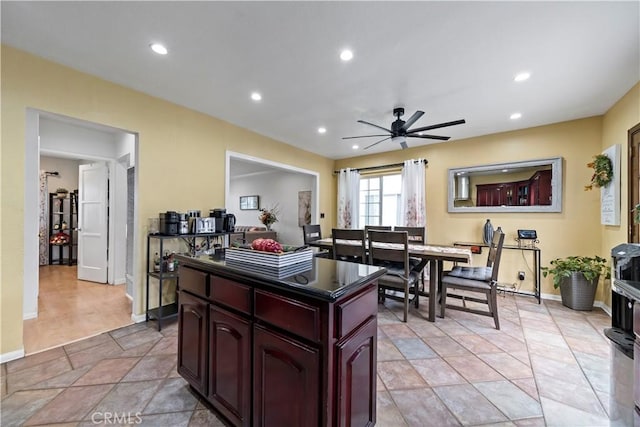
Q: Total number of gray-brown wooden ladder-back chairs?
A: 6